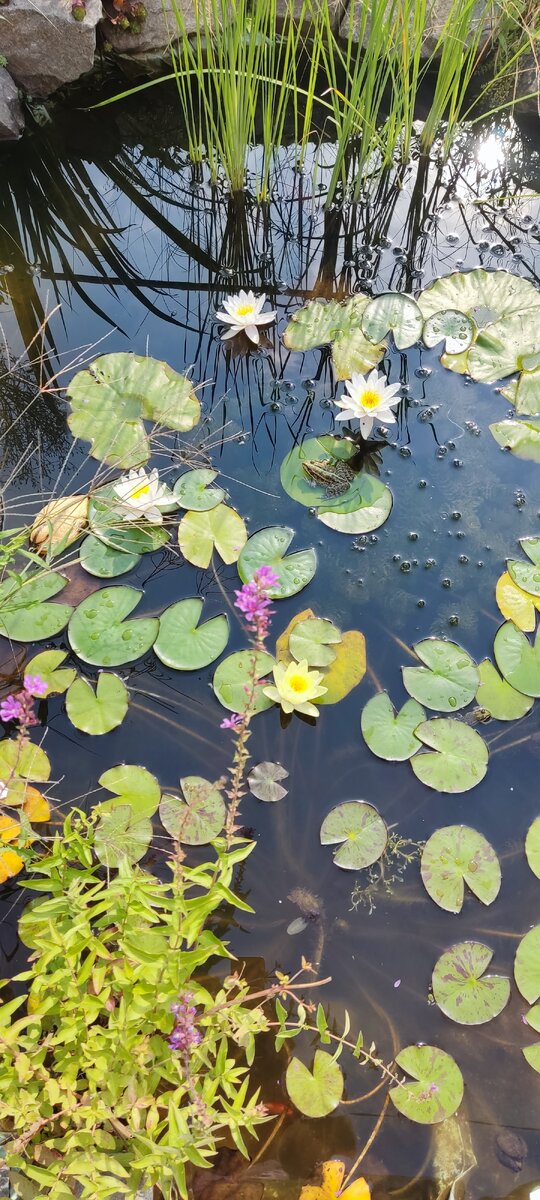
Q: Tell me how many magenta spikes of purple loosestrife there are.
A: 3